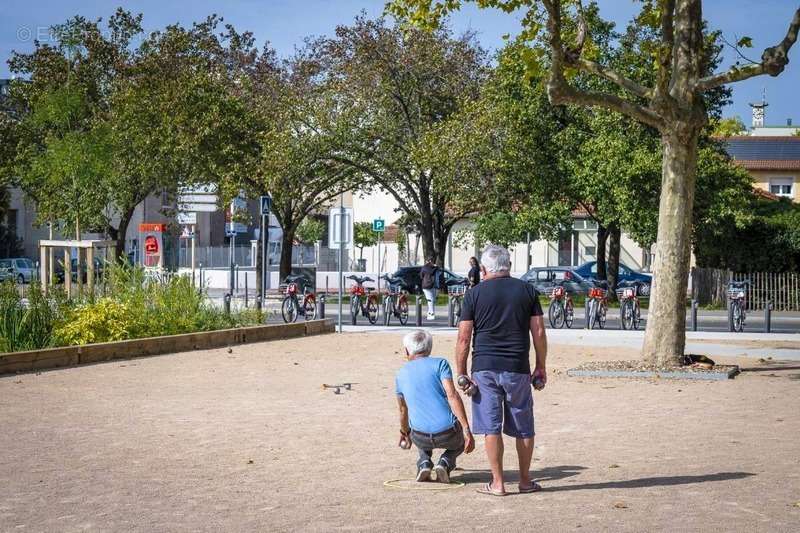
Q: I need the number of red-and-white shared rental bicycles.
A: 8